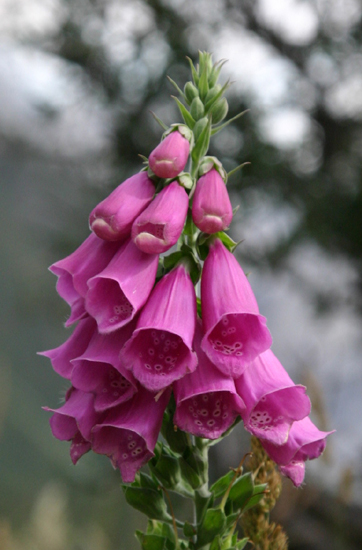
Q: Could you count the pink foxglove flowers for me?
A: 15